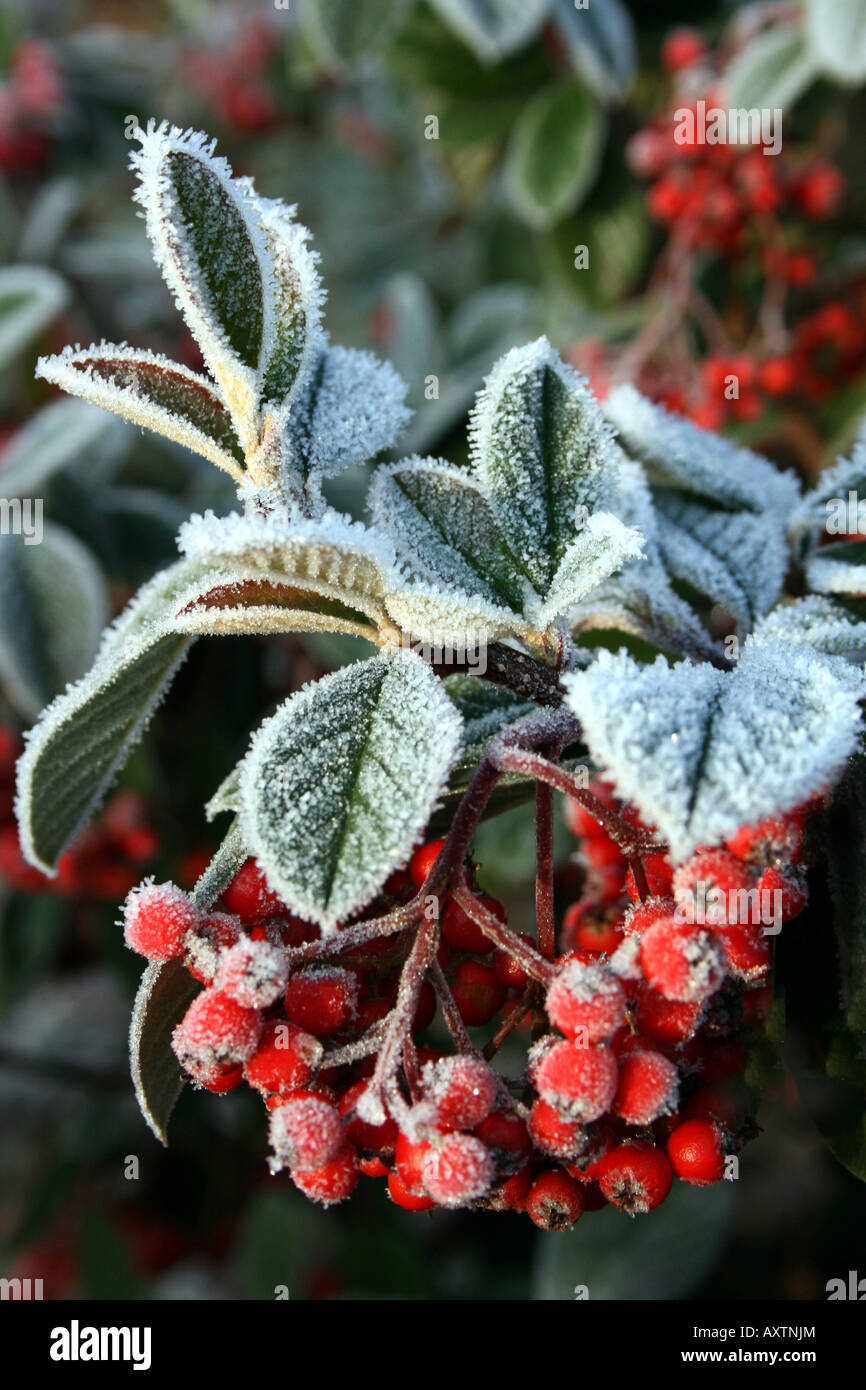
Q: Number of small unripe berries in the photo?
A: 0